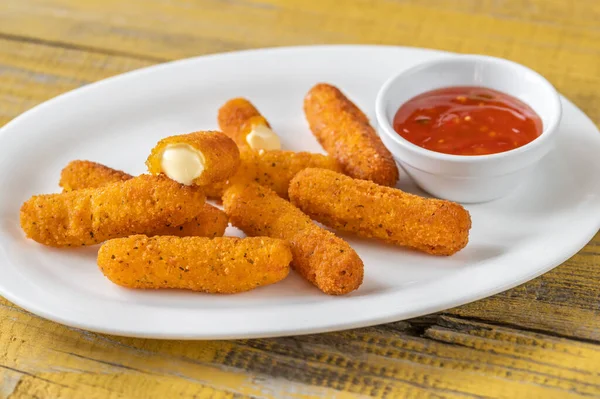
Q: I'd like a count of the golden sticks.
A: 9